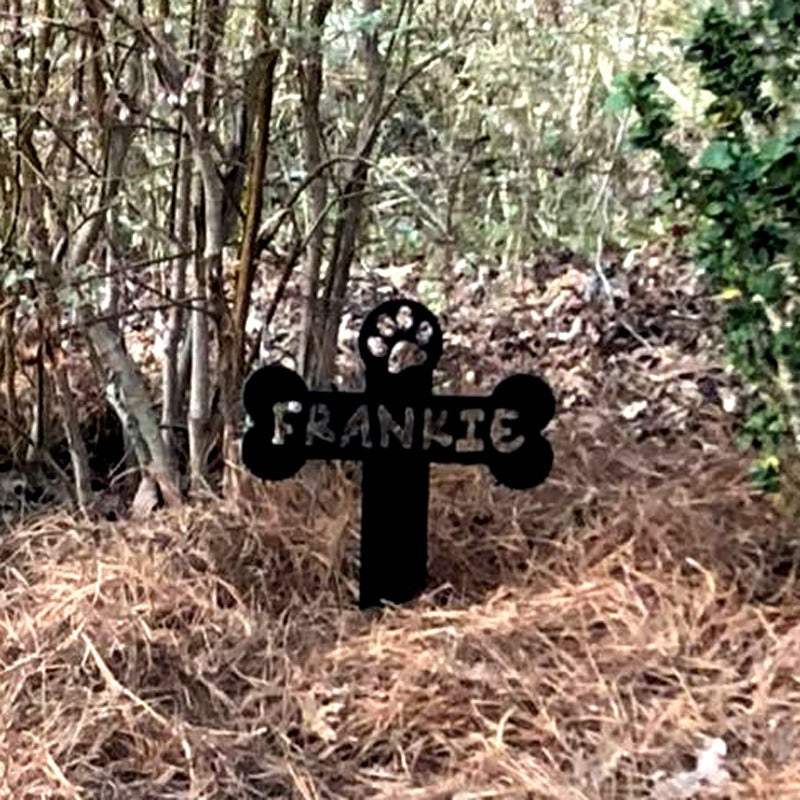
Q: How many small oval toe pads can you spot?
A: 4